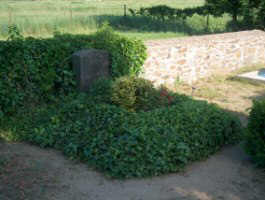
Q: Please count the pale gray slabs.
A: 1